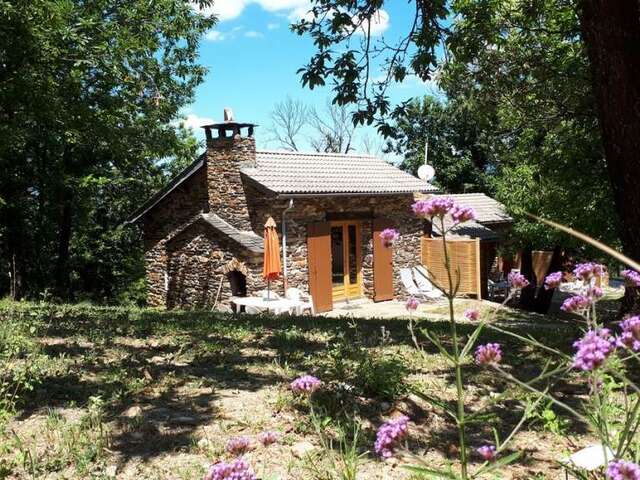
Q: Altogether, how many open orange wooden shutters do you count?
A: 2